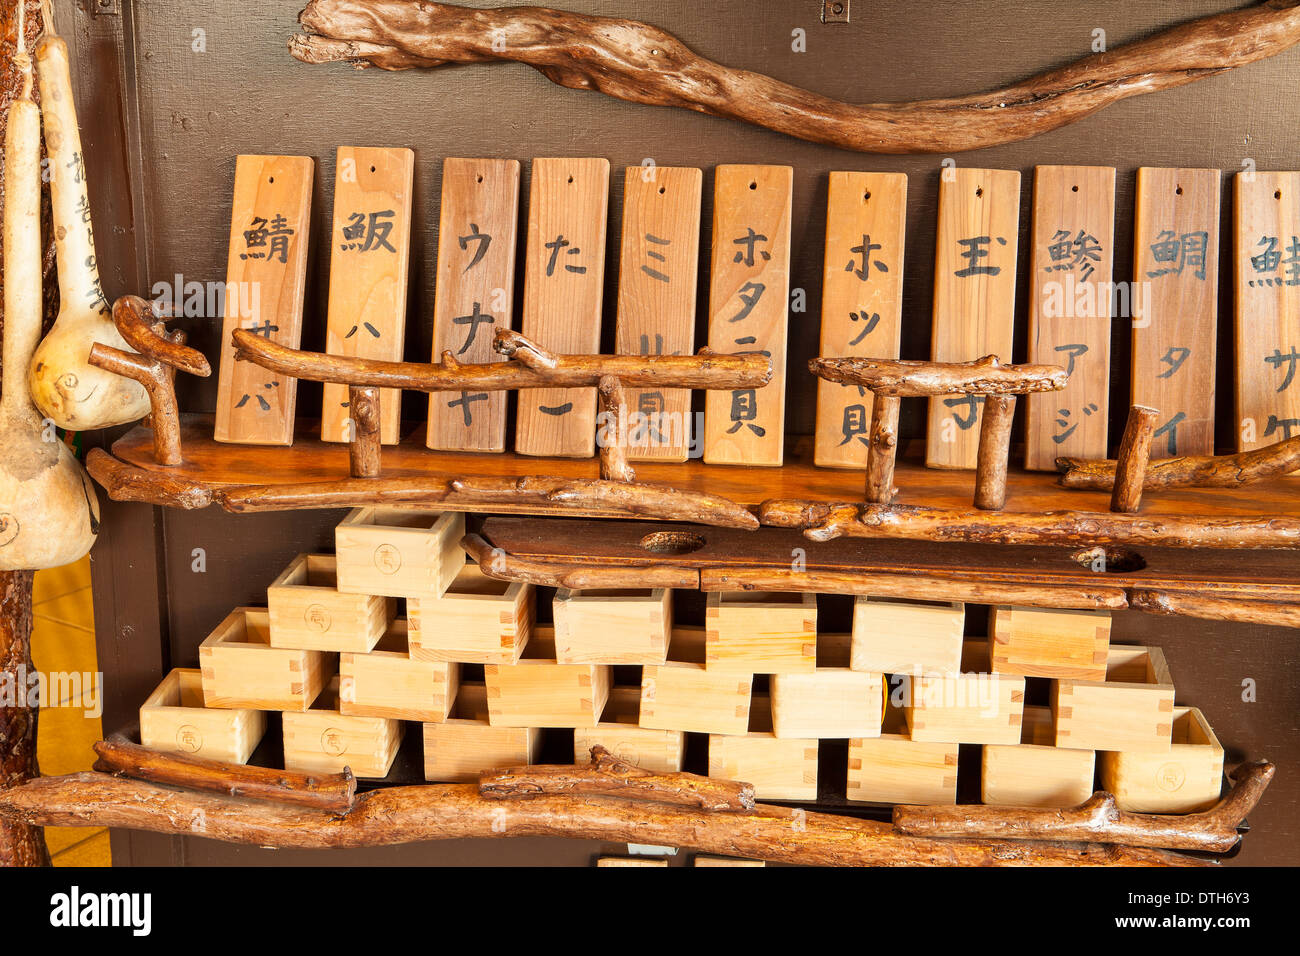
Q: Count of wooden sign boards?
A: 11